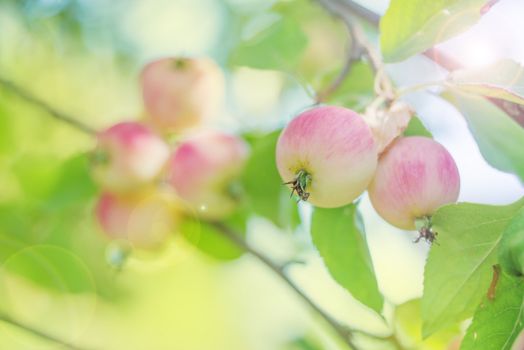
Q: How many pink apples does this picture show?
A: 6